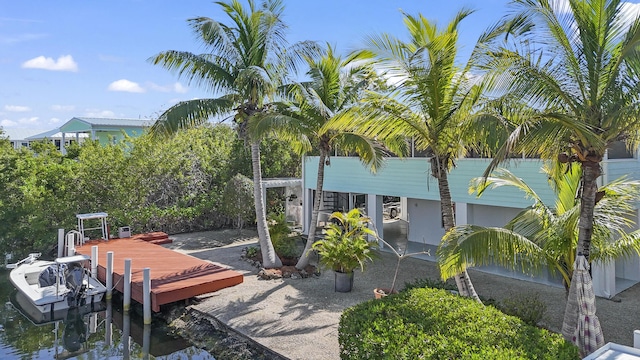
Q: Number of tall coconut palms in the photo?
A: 4